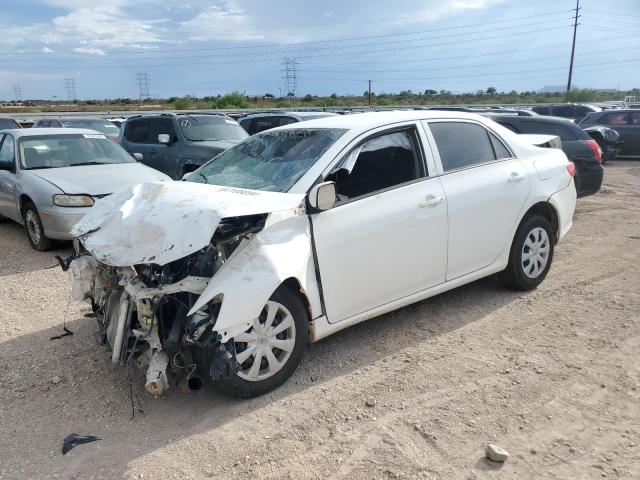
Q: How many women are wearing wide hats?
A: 0